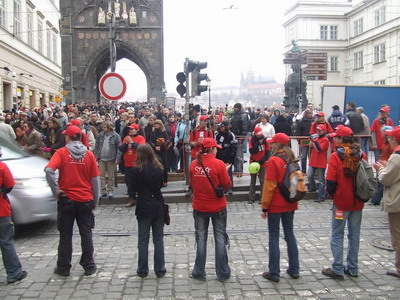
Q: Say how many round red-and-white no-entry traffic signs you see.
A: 1